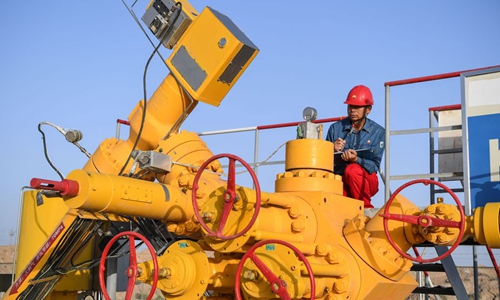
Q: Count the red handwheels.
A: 4